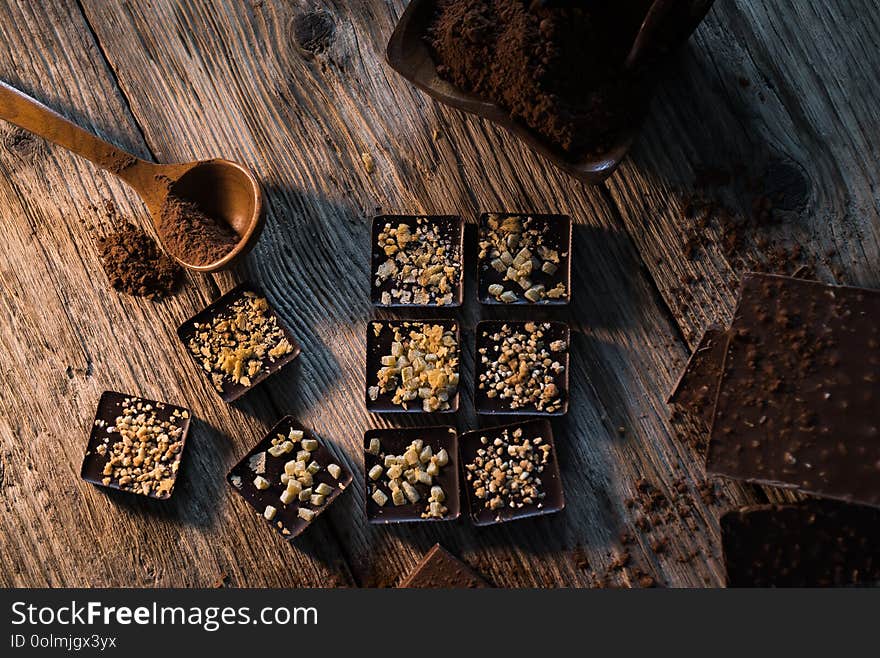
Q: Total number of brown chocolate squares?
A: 9